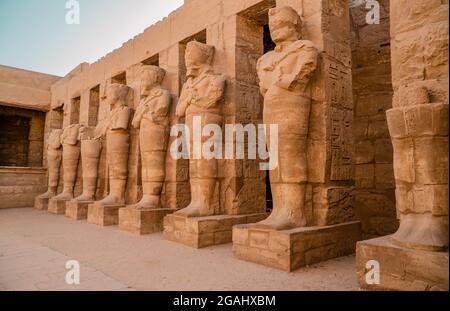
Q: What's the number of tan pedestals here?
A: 8